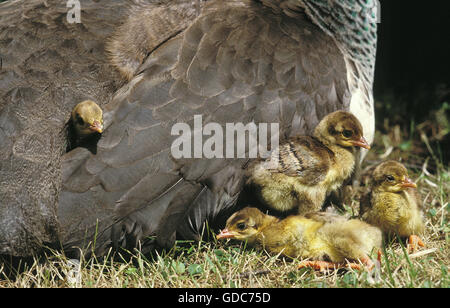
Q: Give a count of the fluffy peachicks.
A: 4